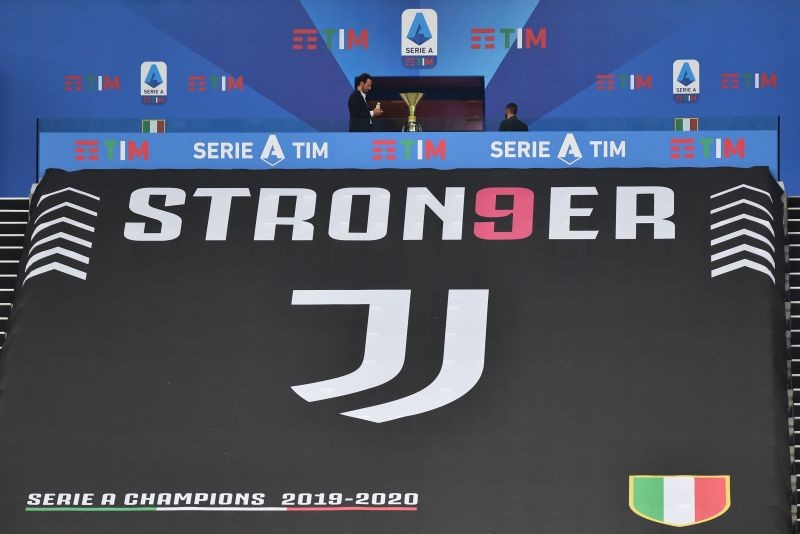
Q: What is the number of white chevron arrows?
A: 12